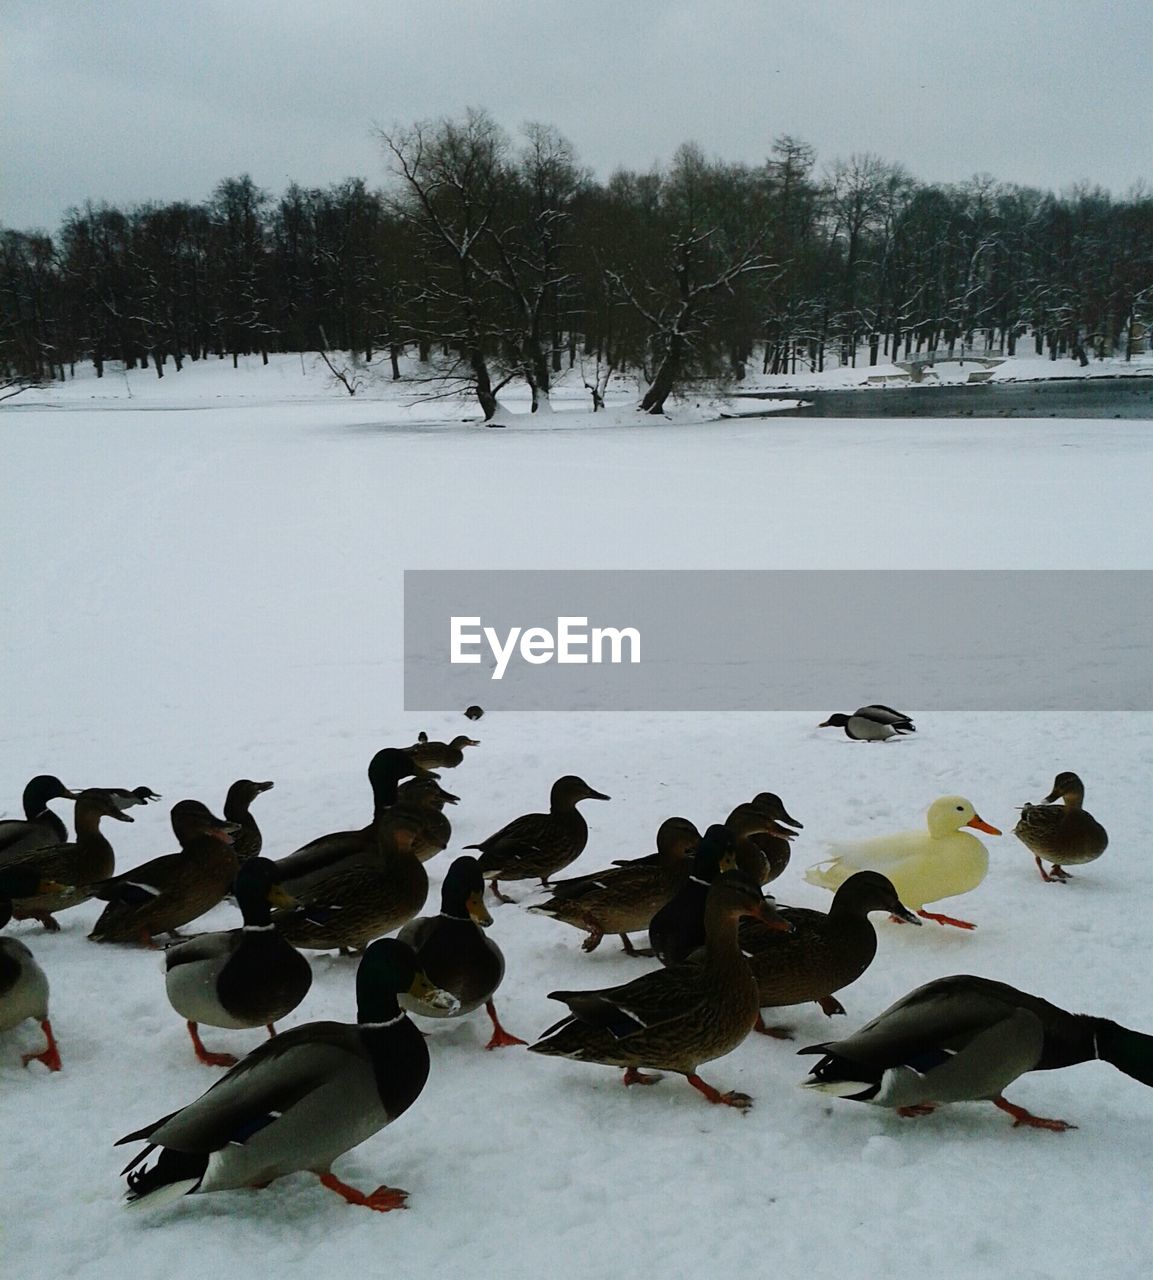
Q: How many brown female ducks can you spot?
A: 13